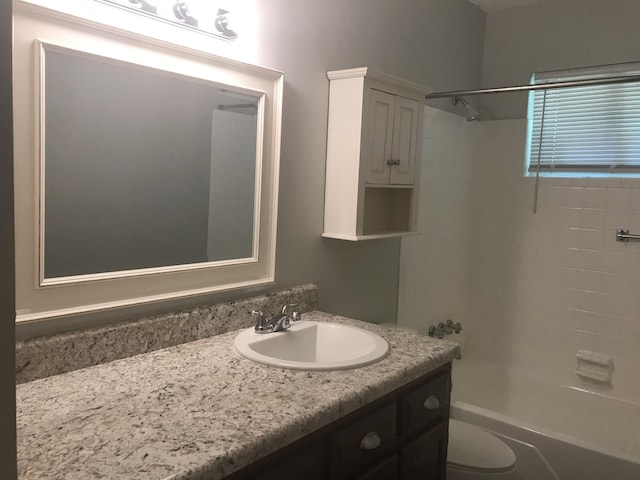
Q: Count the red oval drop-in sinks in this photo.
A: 0